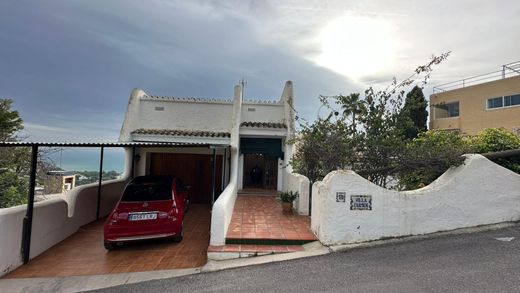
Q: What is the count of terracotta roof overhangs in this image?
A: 2